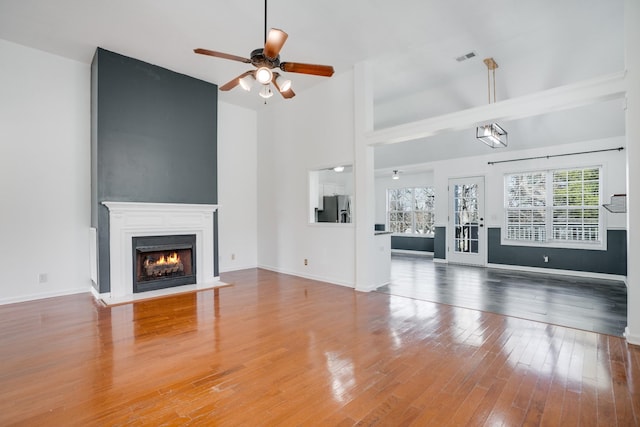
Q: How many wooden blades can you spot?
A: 5